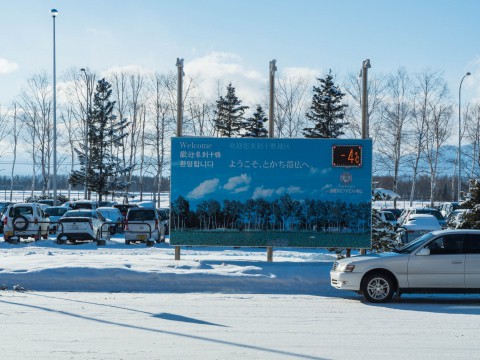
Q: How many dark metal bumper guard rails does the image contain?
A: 2